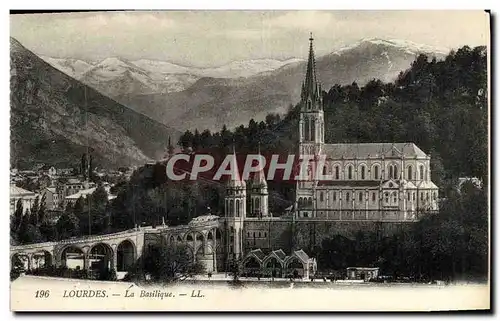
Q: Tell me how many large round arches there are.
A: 5